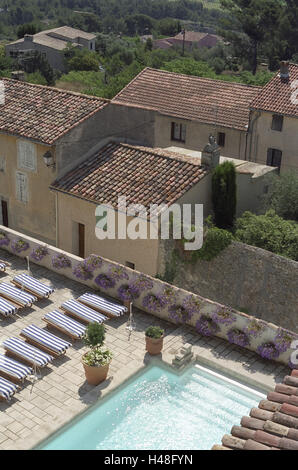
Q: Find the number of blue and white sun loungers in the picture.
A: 11